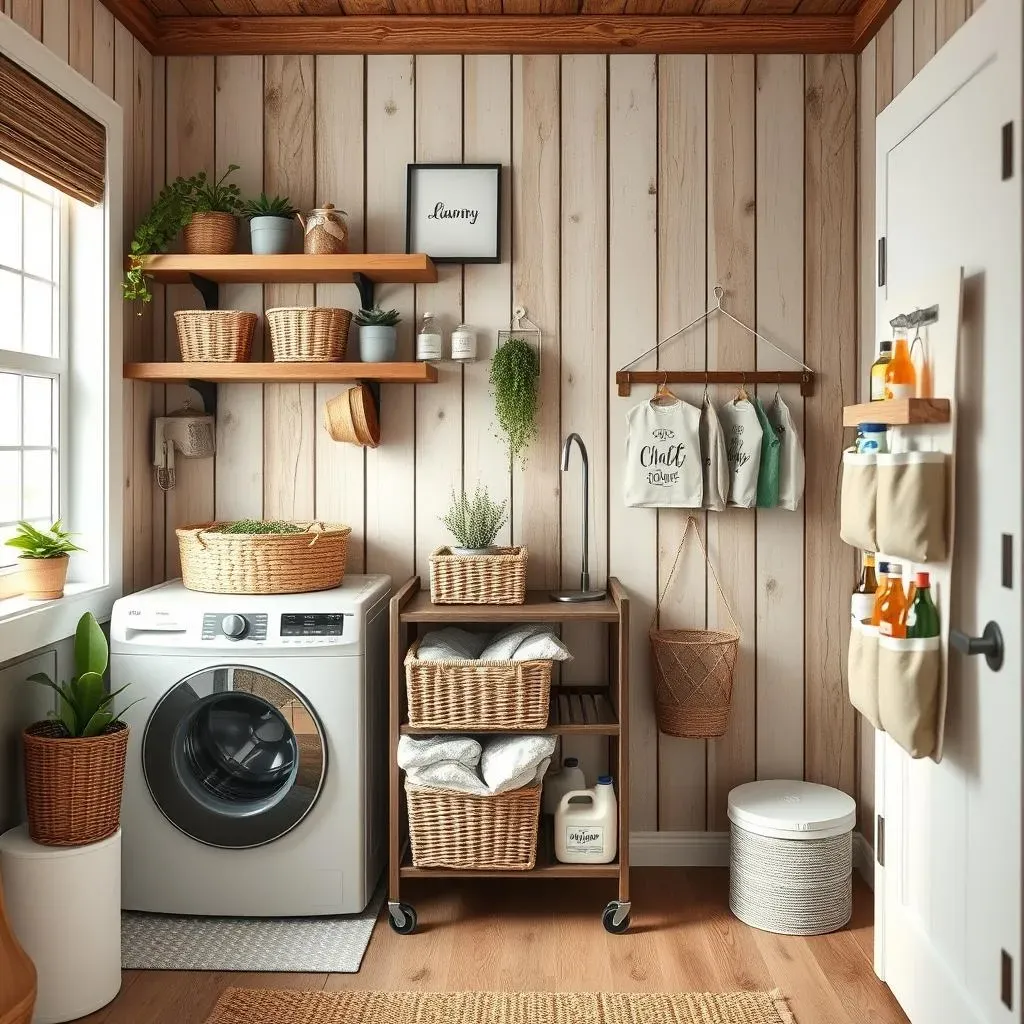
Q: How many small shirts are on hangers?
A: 5